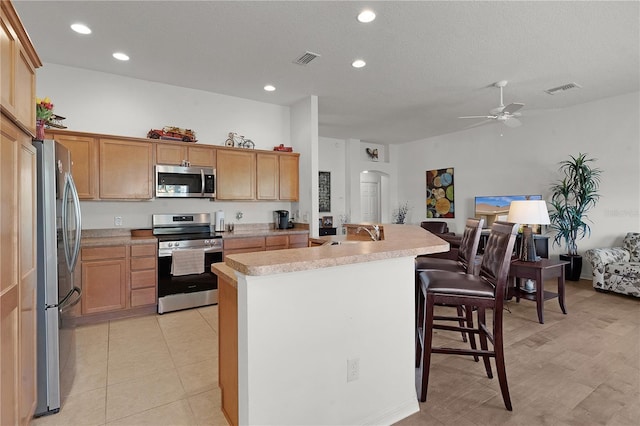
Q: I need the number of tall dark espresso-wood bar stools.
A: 2